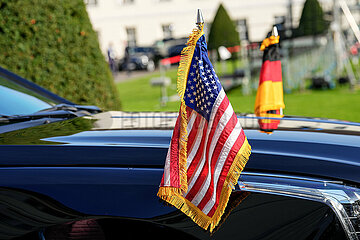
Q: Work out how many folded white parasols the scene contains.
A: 0